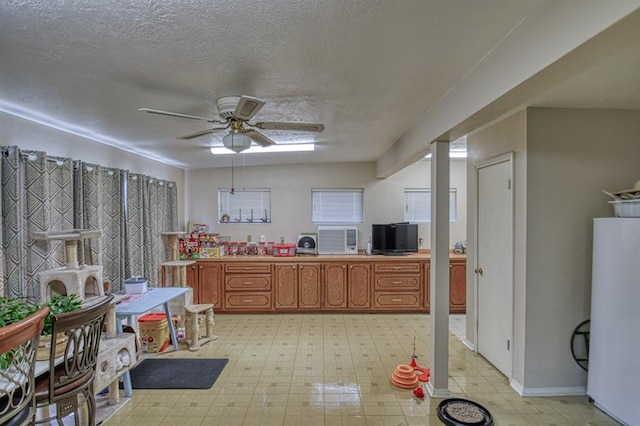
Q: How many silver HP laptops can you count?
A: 0